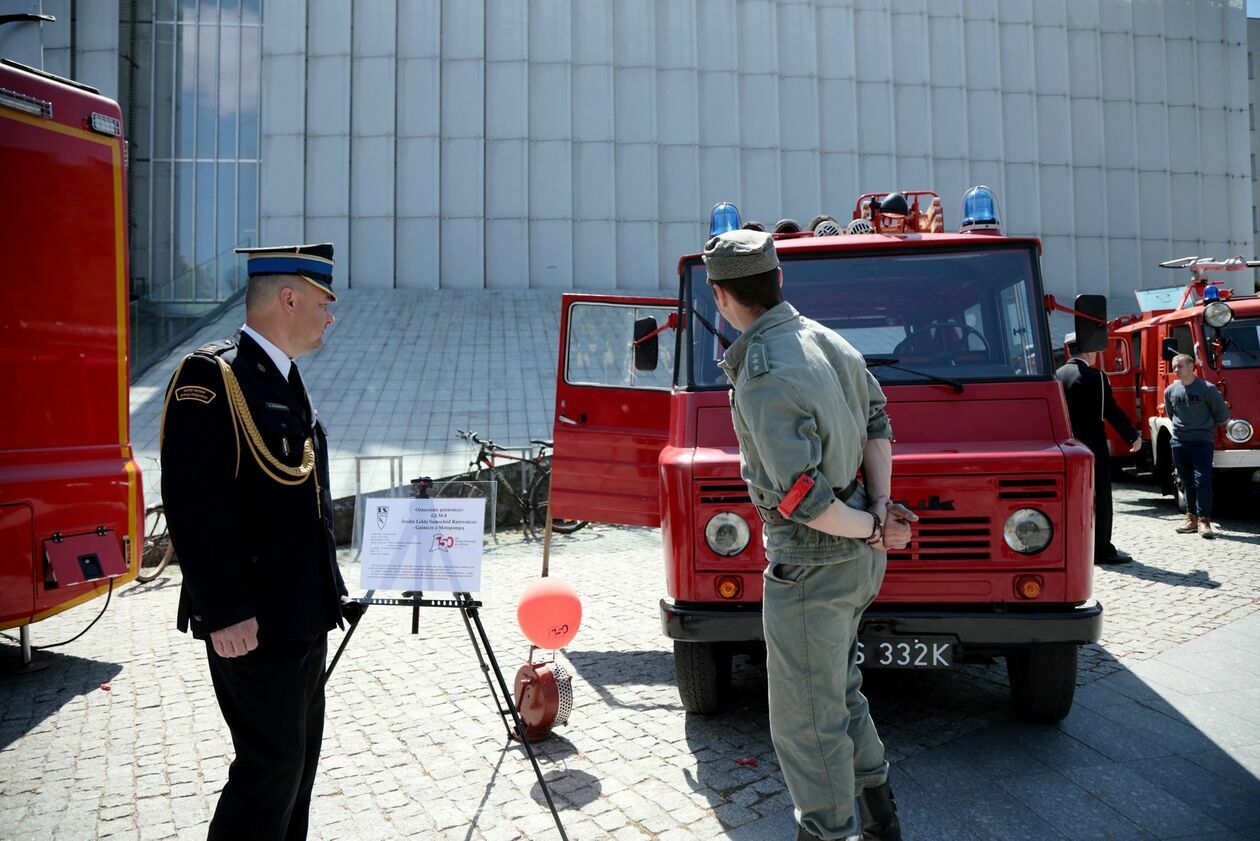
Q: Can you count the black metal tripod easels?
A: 1